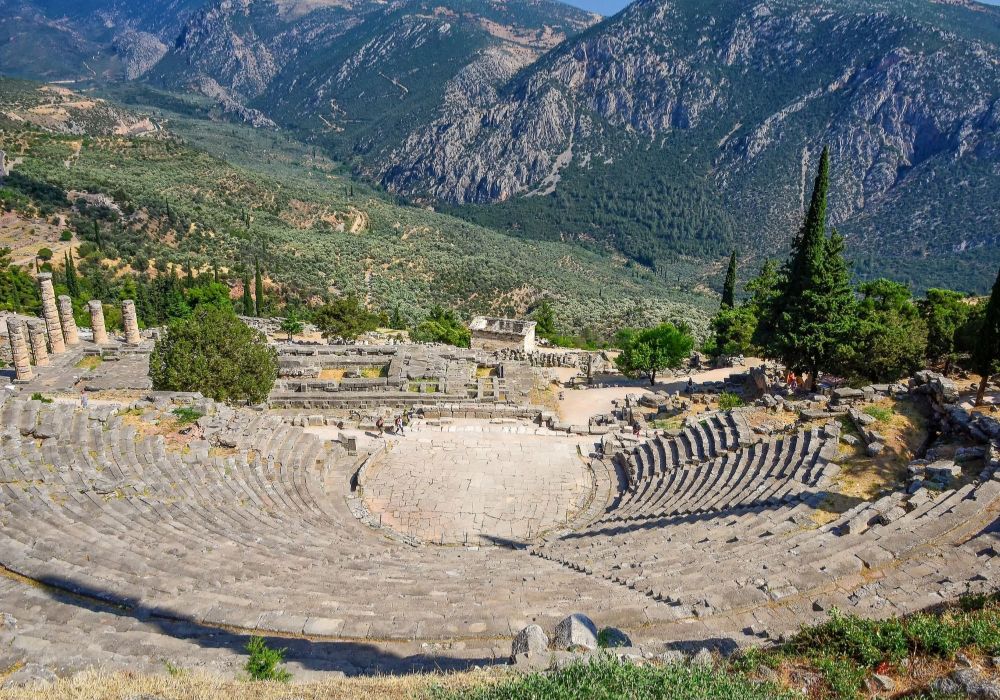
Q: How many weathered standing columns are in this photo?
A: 6